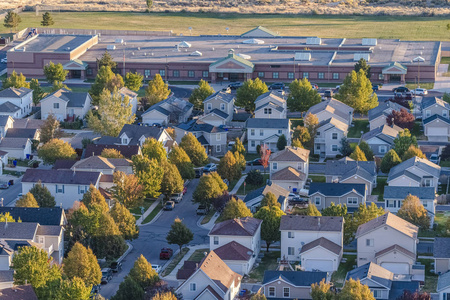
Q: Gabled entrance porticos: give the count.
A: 3